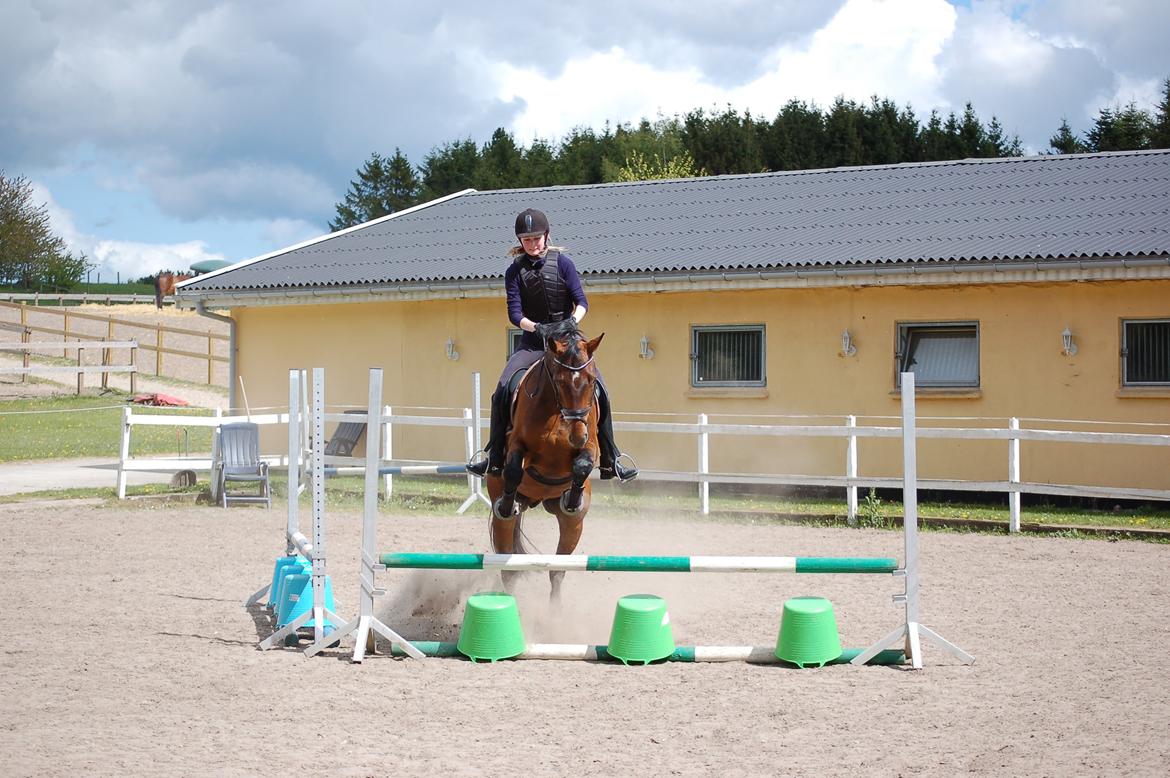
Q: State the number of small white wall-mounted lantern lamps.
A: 4